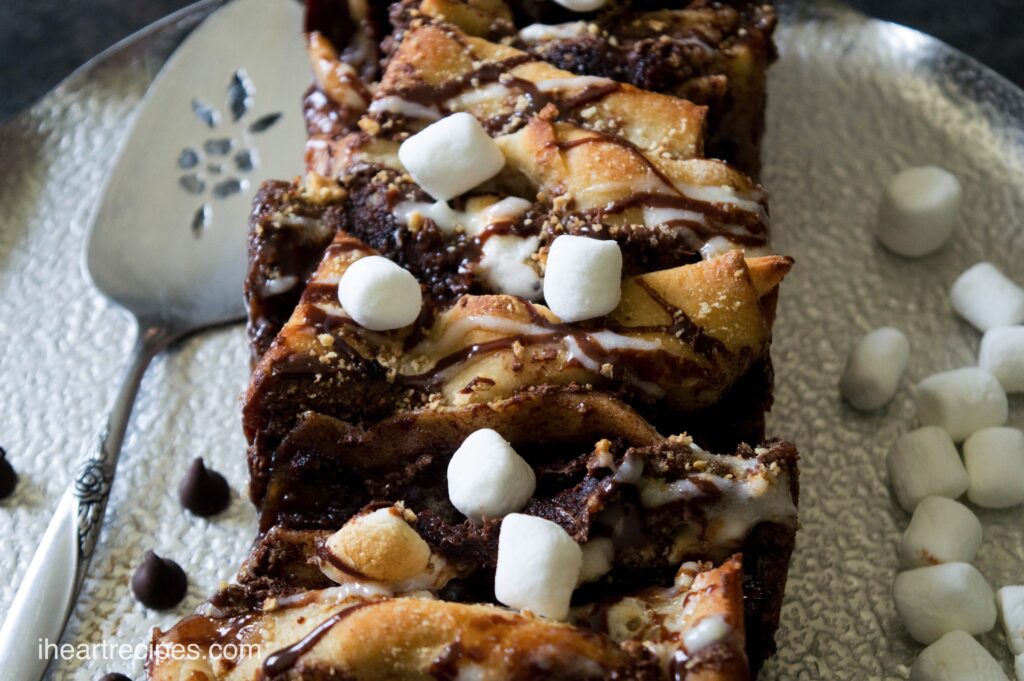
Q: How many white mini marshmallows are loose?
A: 12